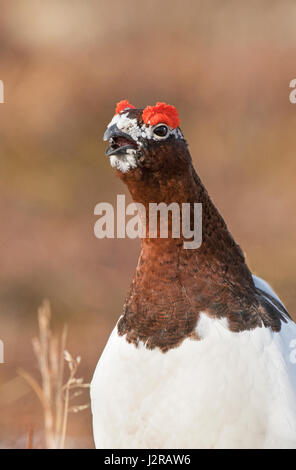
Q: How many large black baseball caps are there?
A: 0